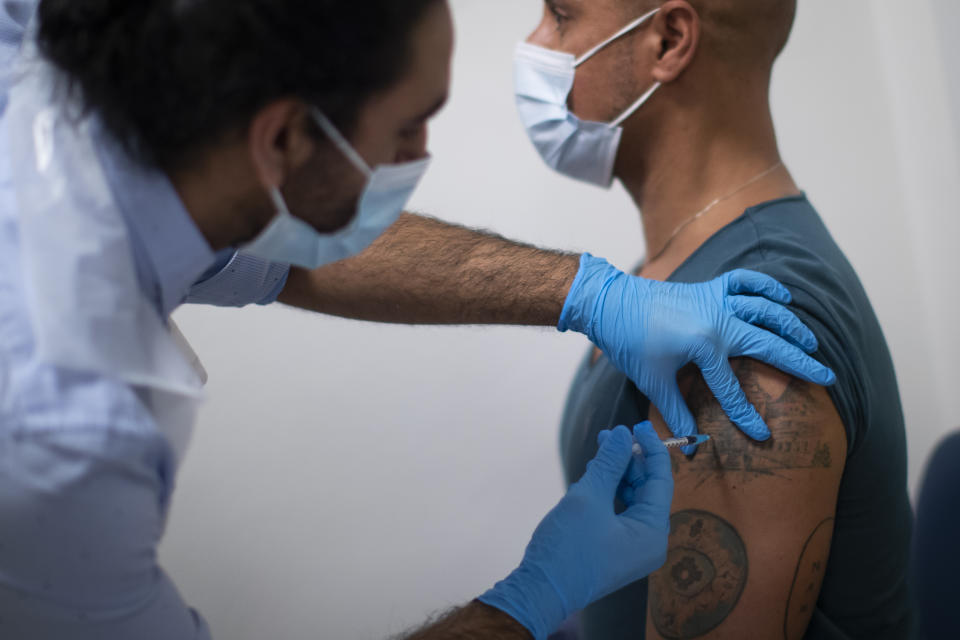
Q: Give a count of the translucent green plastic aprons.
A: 0